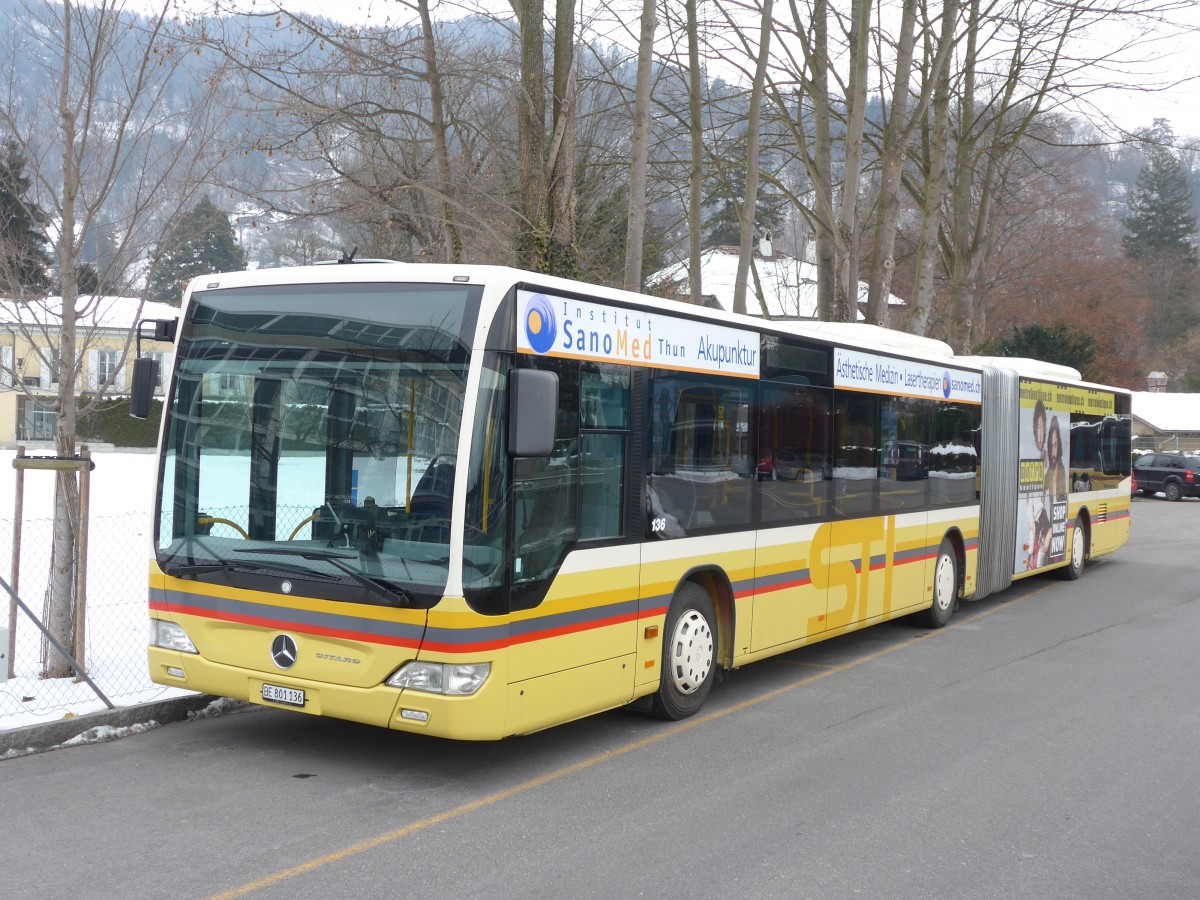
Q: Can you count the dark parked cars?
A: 1